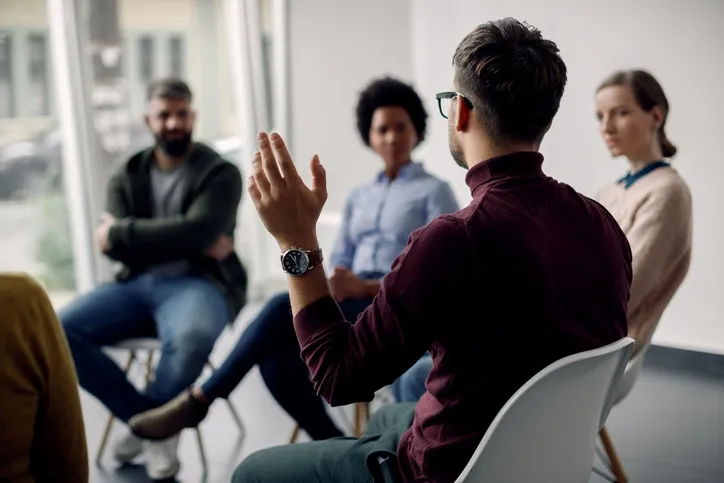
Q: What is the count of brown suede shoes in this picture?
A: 1